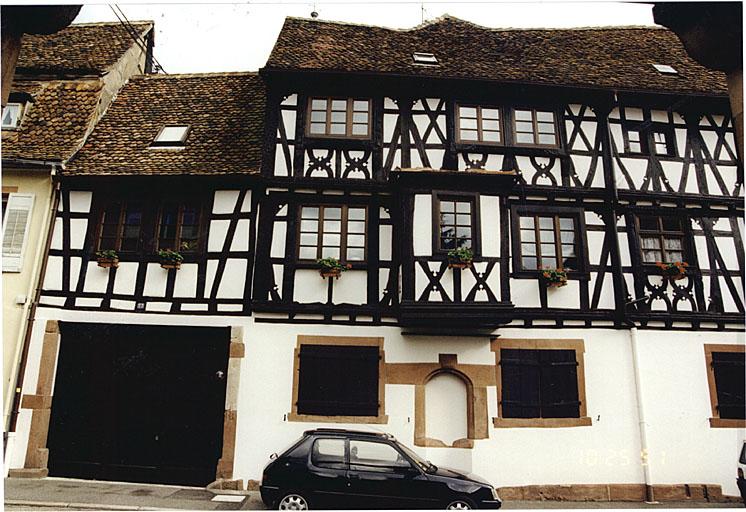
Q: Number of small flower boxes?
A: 6